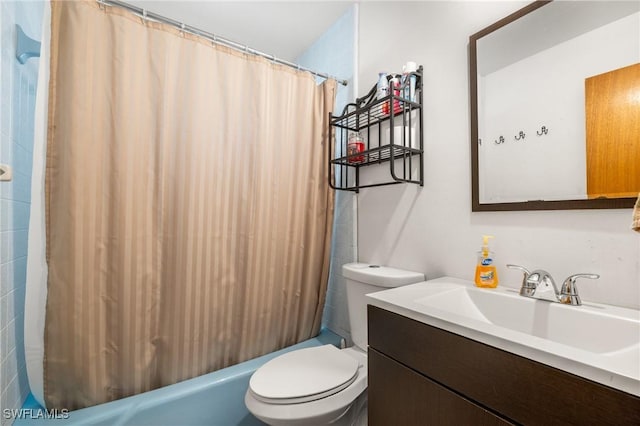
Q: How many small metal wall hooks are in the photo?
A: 3